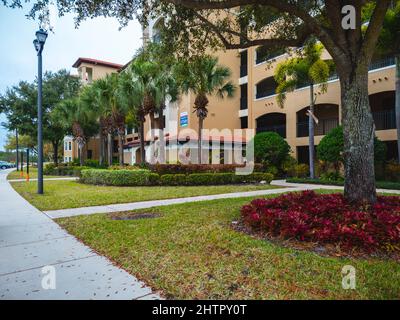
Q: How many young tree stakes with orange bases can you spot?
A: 2